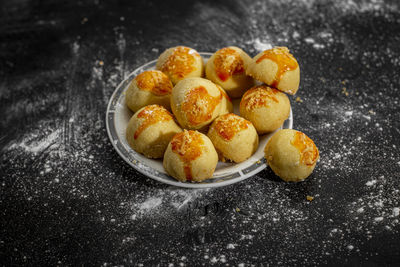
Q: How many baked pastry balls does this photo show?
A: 10